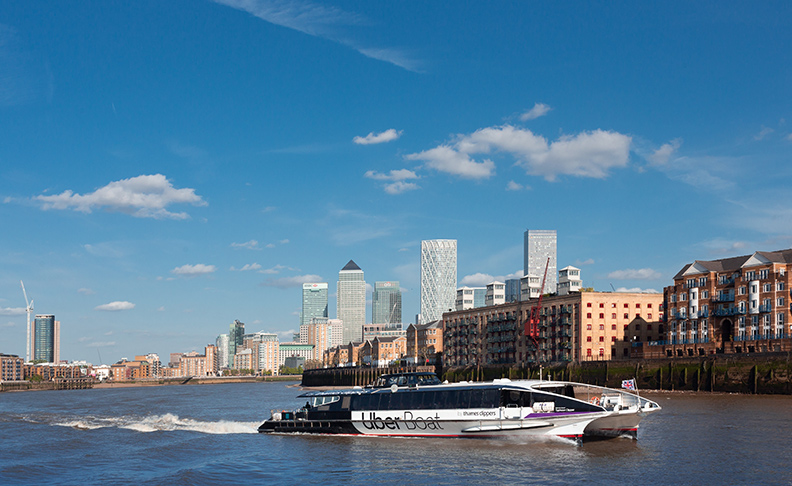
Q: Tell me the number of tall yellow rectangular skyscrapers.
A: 0